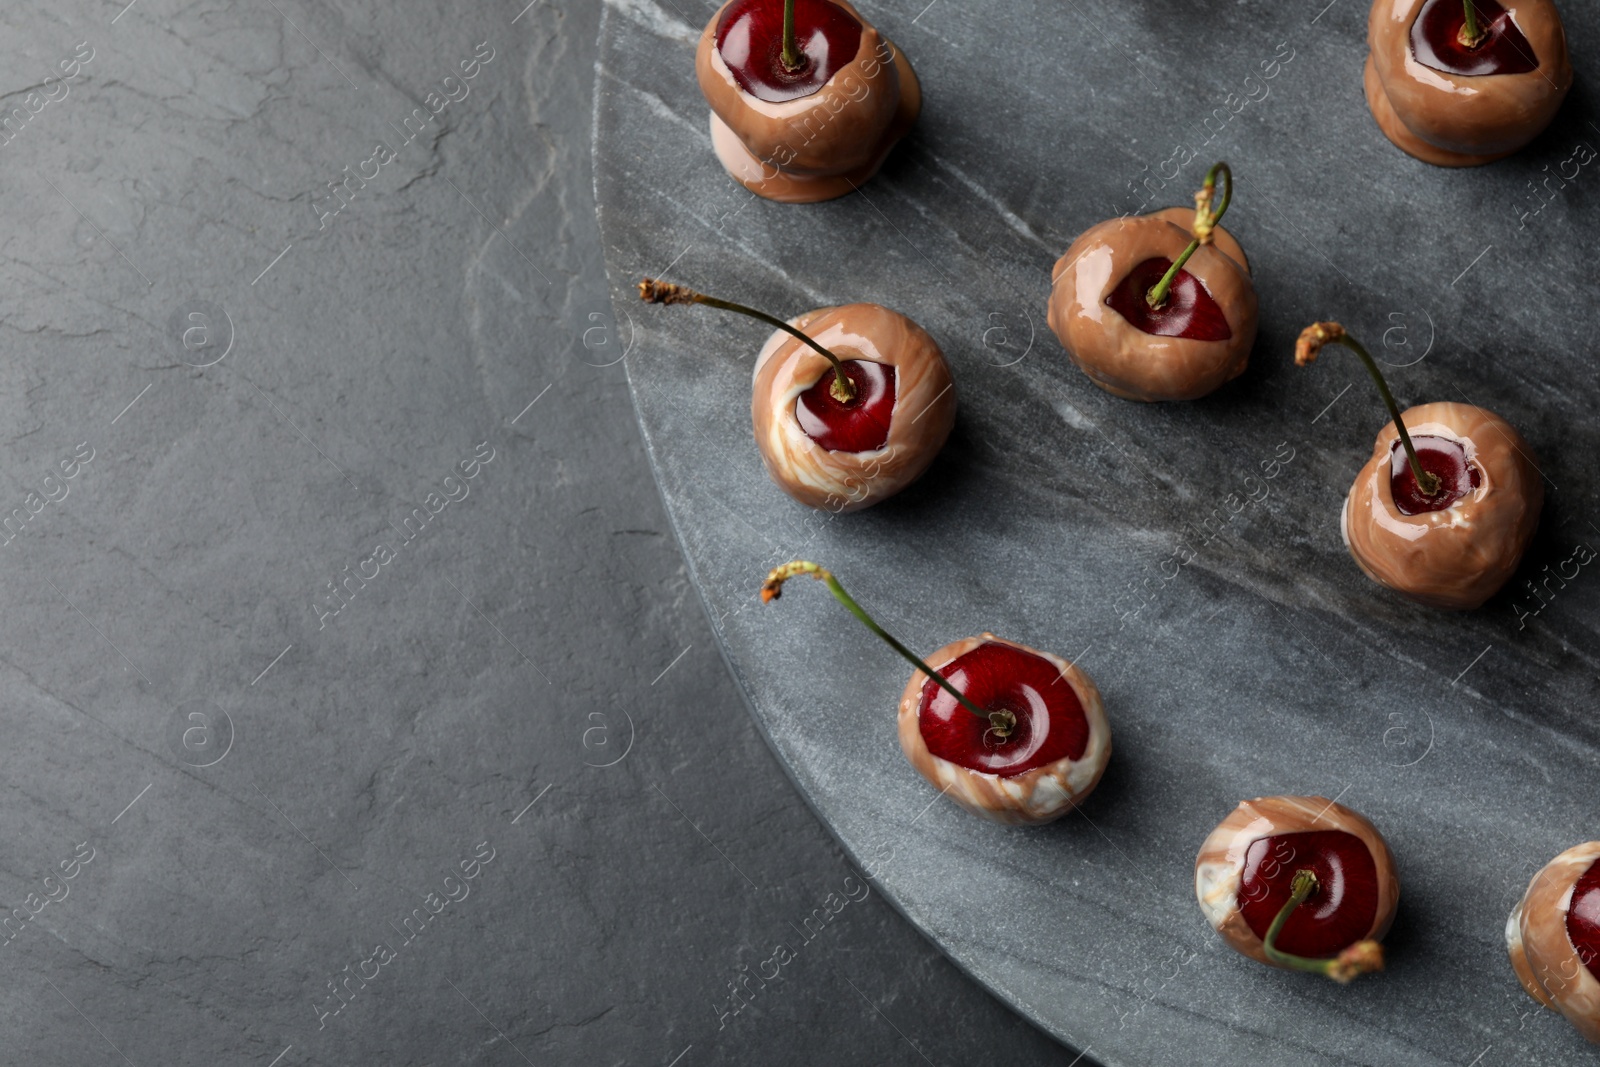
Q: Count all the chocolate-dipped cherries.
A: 8